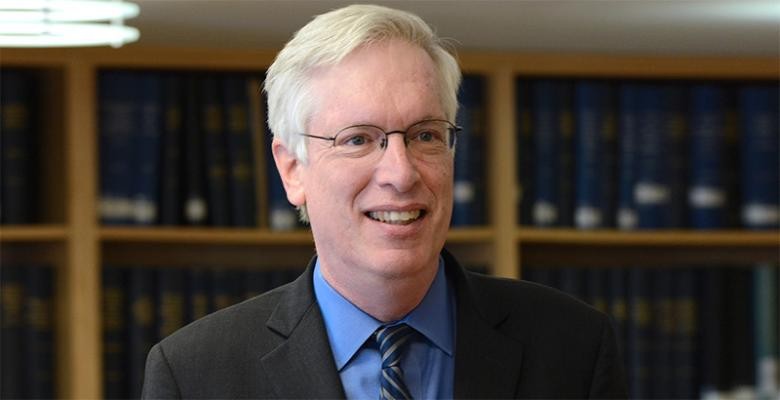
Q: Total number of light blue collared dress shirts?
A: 1